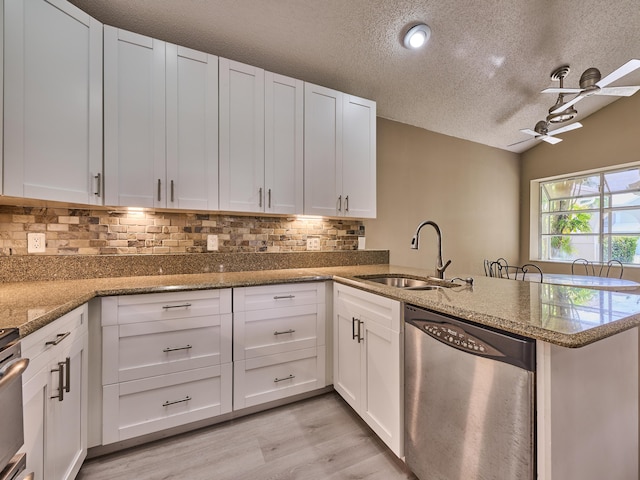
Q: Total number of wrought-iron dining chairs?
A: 3